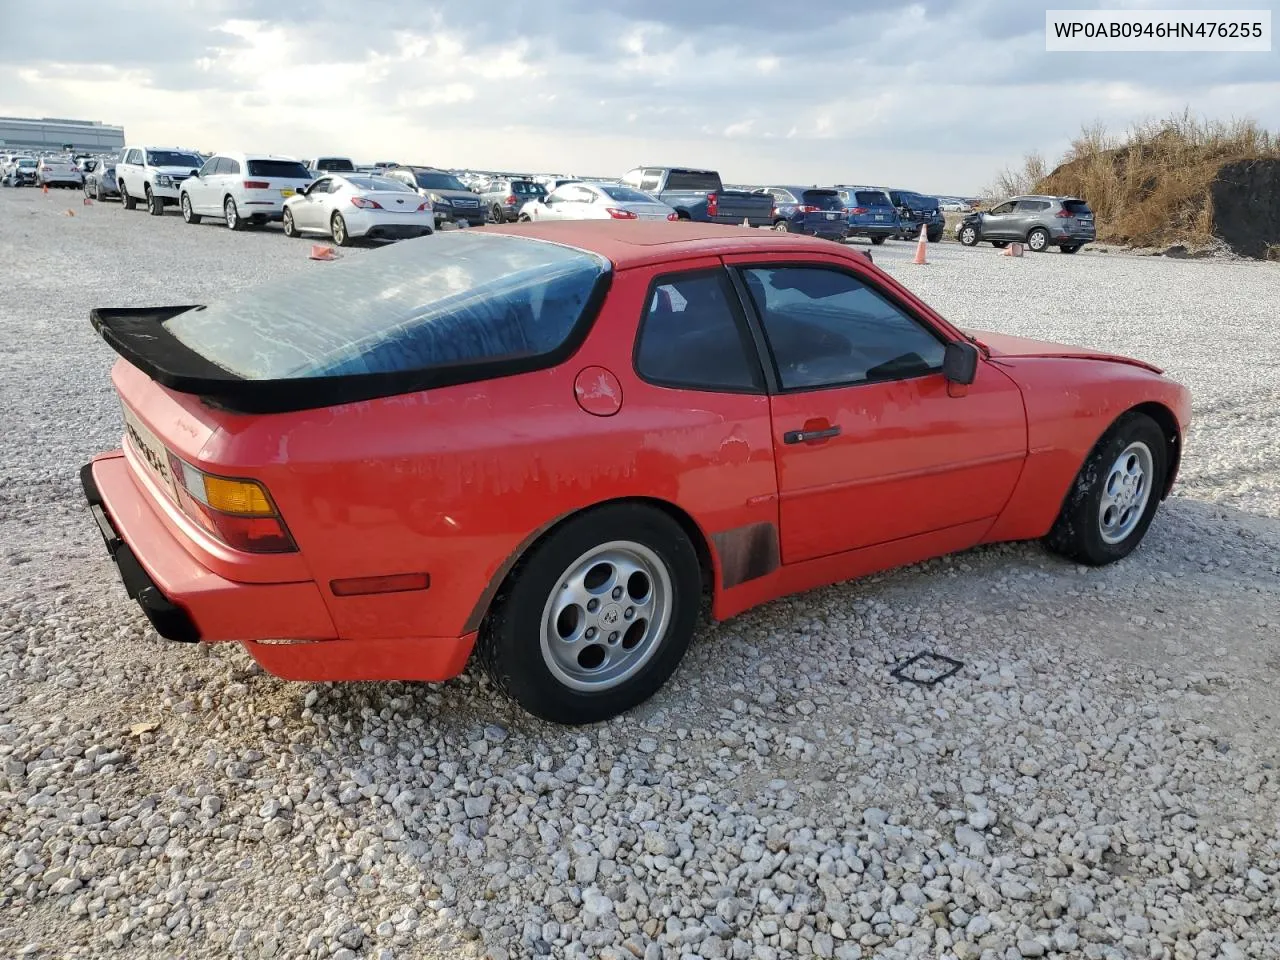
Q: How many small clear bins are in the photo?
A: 0